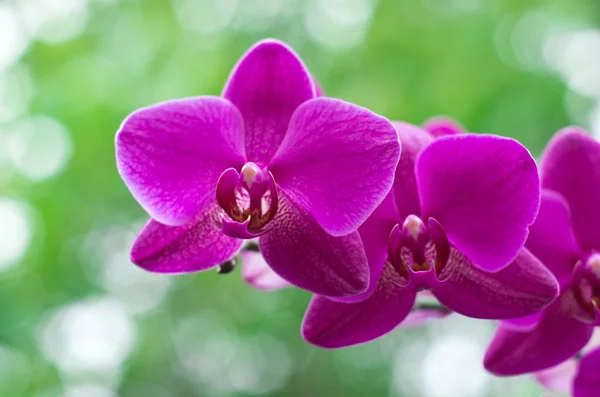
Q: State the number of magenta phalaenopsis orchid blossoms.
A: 3